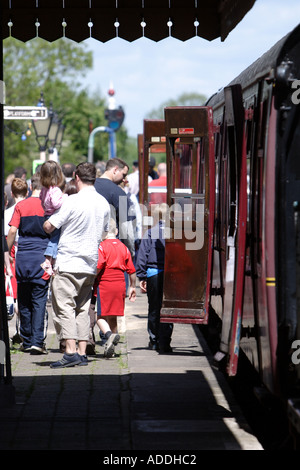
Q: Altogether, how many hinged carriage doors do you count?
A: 4